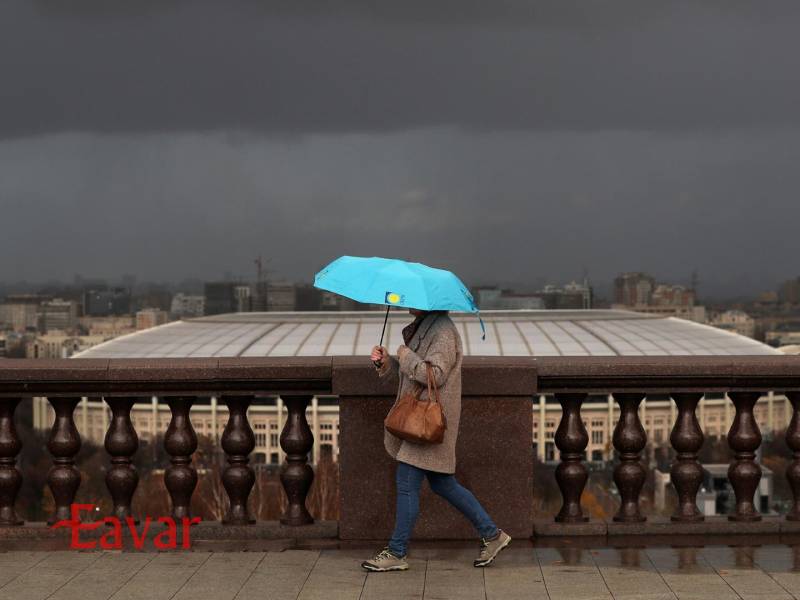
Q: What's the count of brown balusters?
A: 11